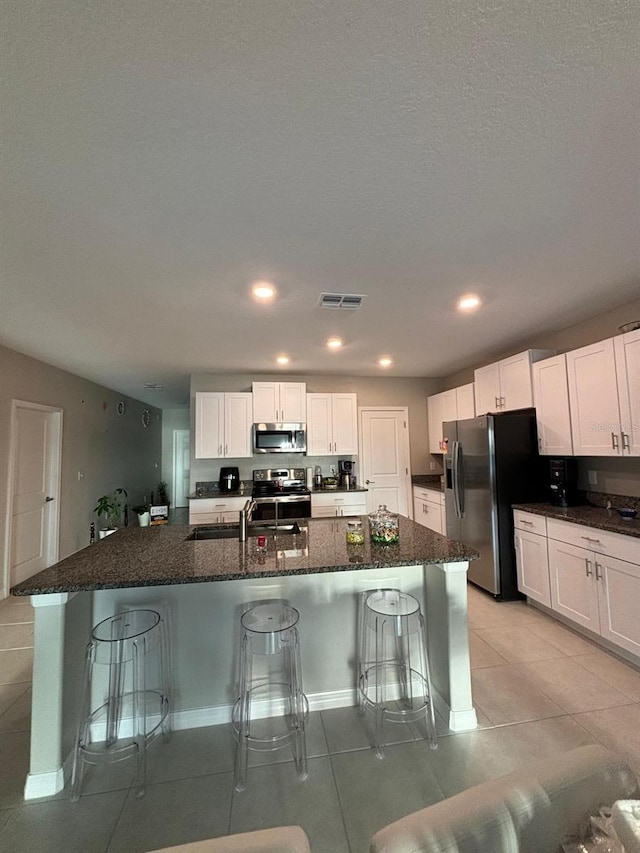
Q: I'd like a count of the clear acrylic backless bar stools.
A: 3